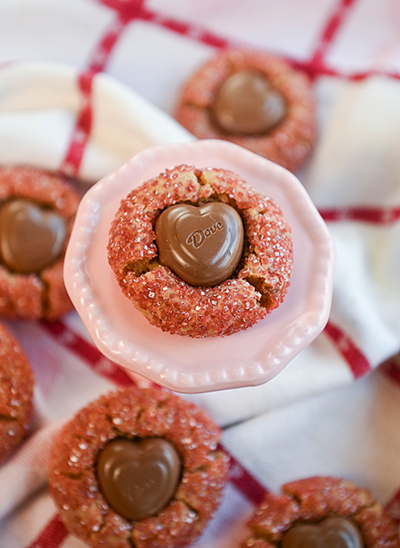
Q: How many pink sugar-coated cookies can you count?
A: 6